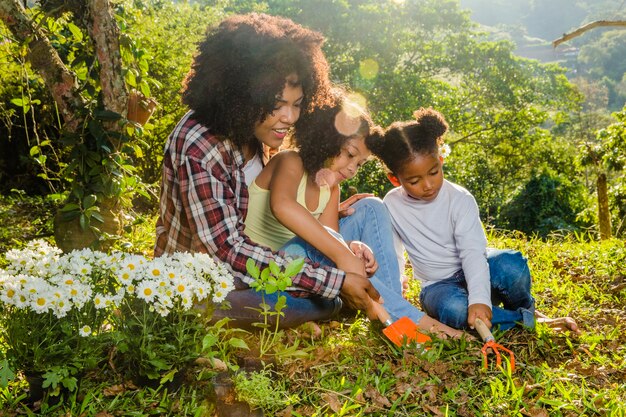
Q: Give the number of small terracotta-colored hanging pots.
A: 1